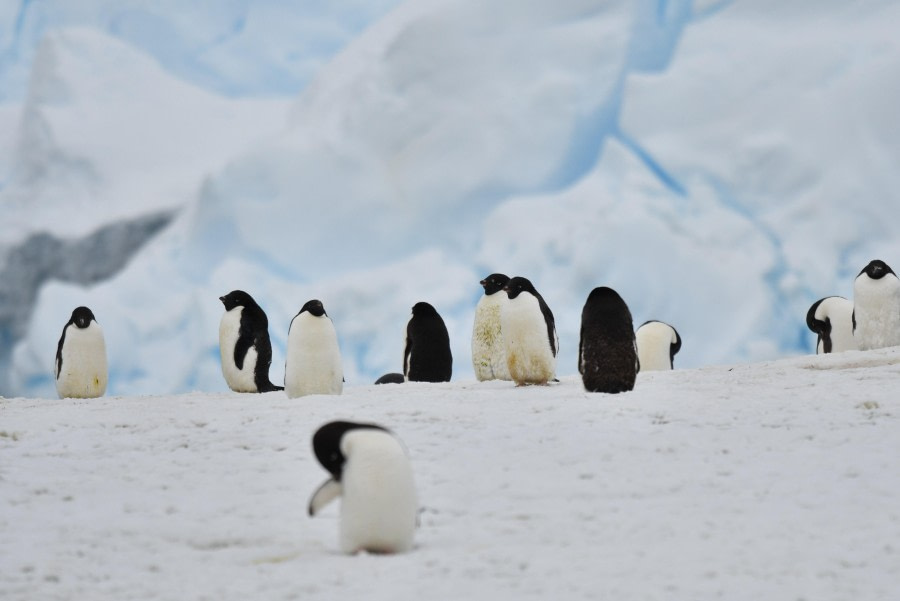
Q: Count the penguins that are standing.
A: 11